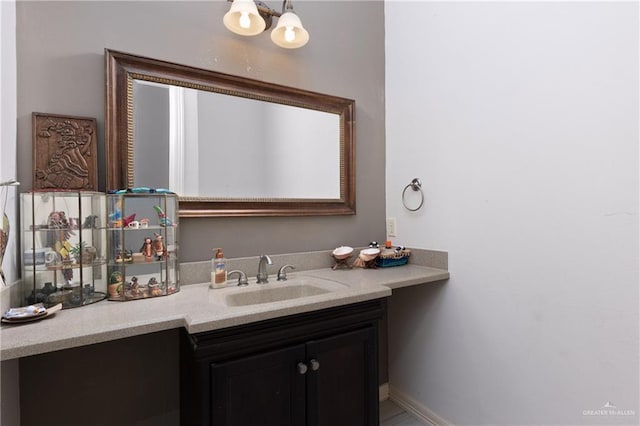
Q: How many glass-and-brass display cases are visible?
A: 2